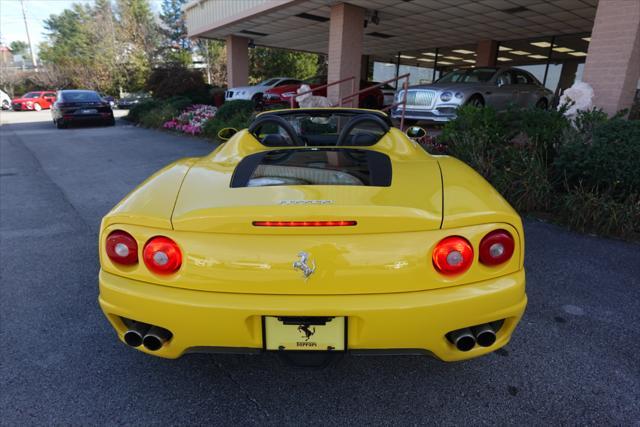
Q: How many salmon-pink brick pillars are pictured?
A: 4